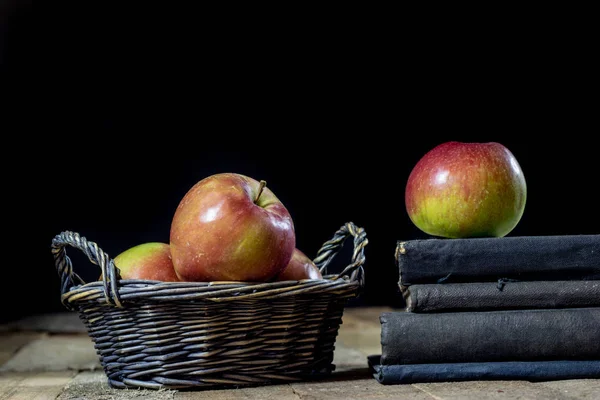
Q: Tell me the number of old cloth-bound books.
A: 4